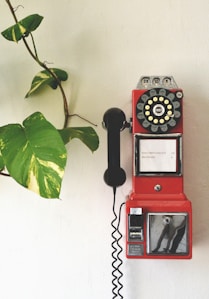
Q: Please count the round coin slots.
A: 3